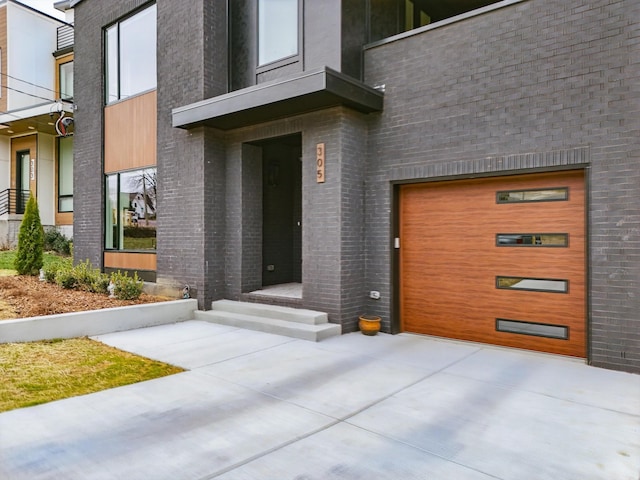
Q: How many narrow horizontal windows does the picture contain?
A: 4